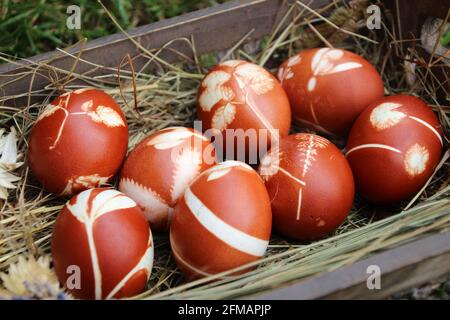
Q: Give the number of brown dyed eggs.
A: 8